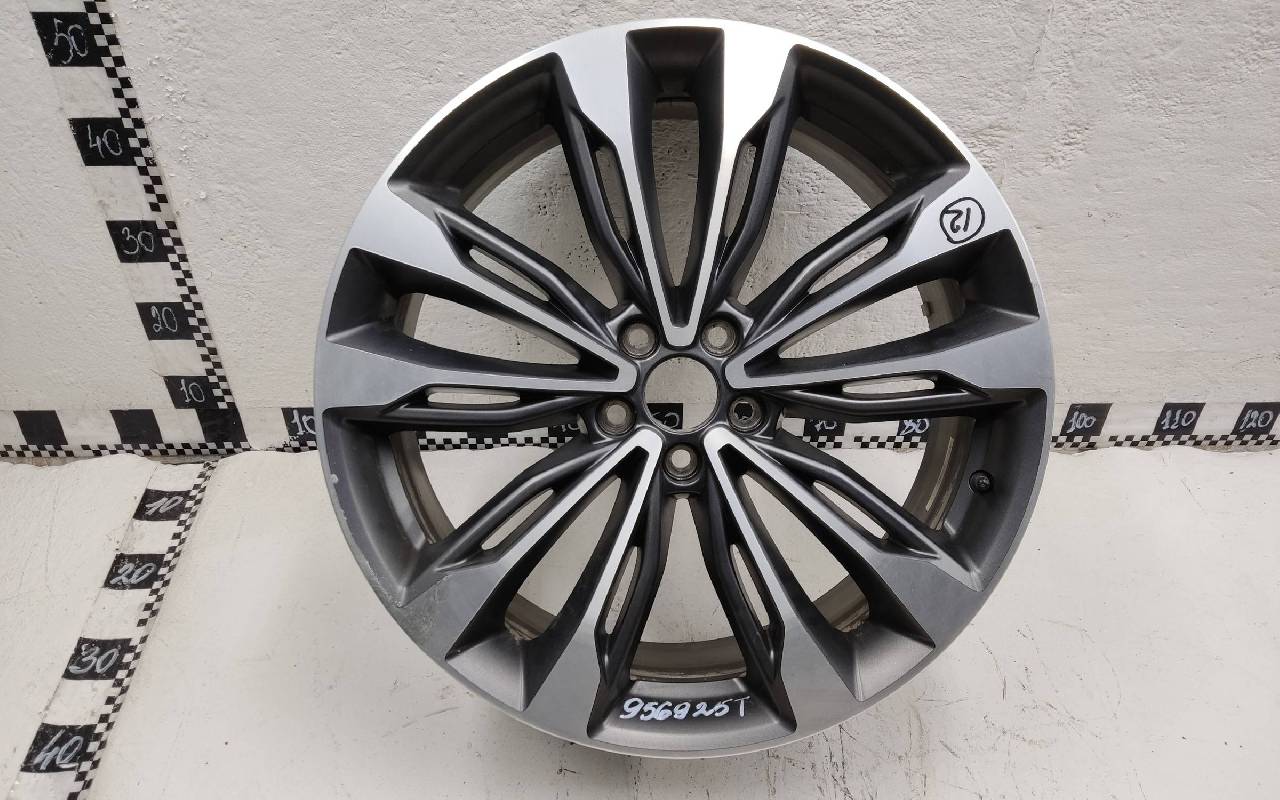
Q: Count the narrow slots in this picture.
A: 10